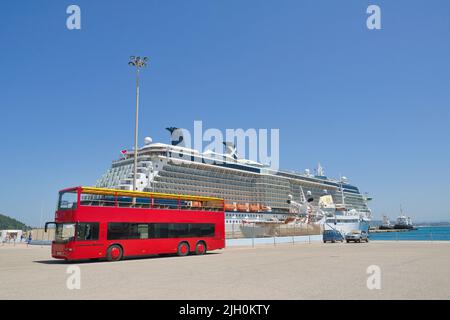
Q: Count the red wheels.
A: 3